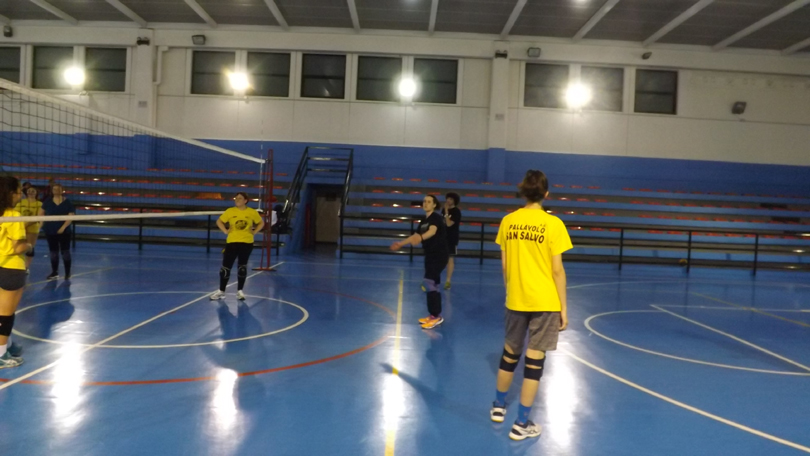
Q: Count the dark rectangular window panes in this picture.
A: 11